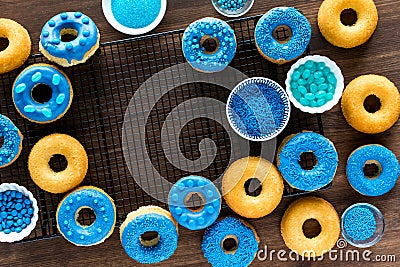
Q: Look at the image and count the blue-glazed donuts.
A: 11